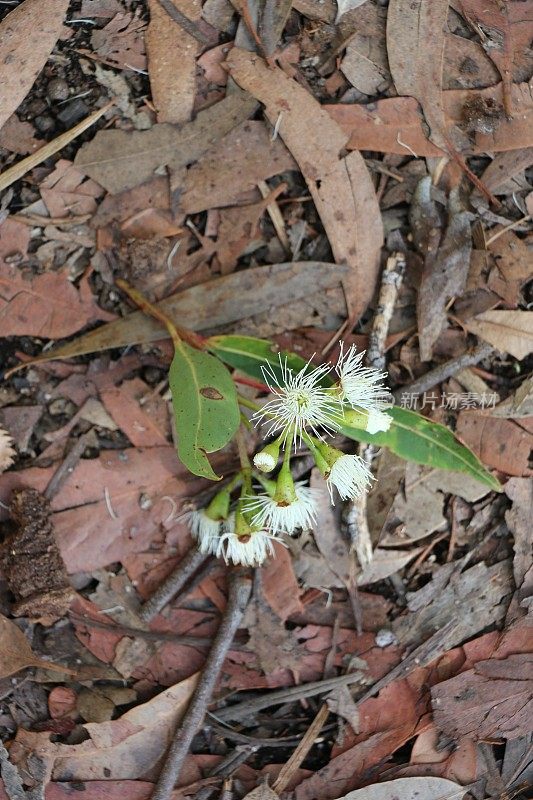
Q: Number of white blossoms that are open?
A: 6